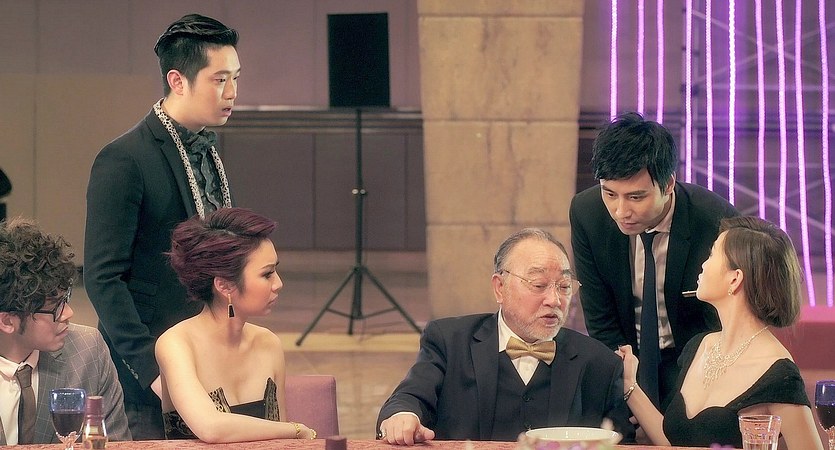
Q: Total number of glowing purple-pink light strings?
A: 10